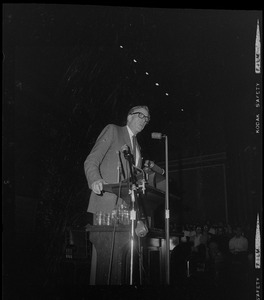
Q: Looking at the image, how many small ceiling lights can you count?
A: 6